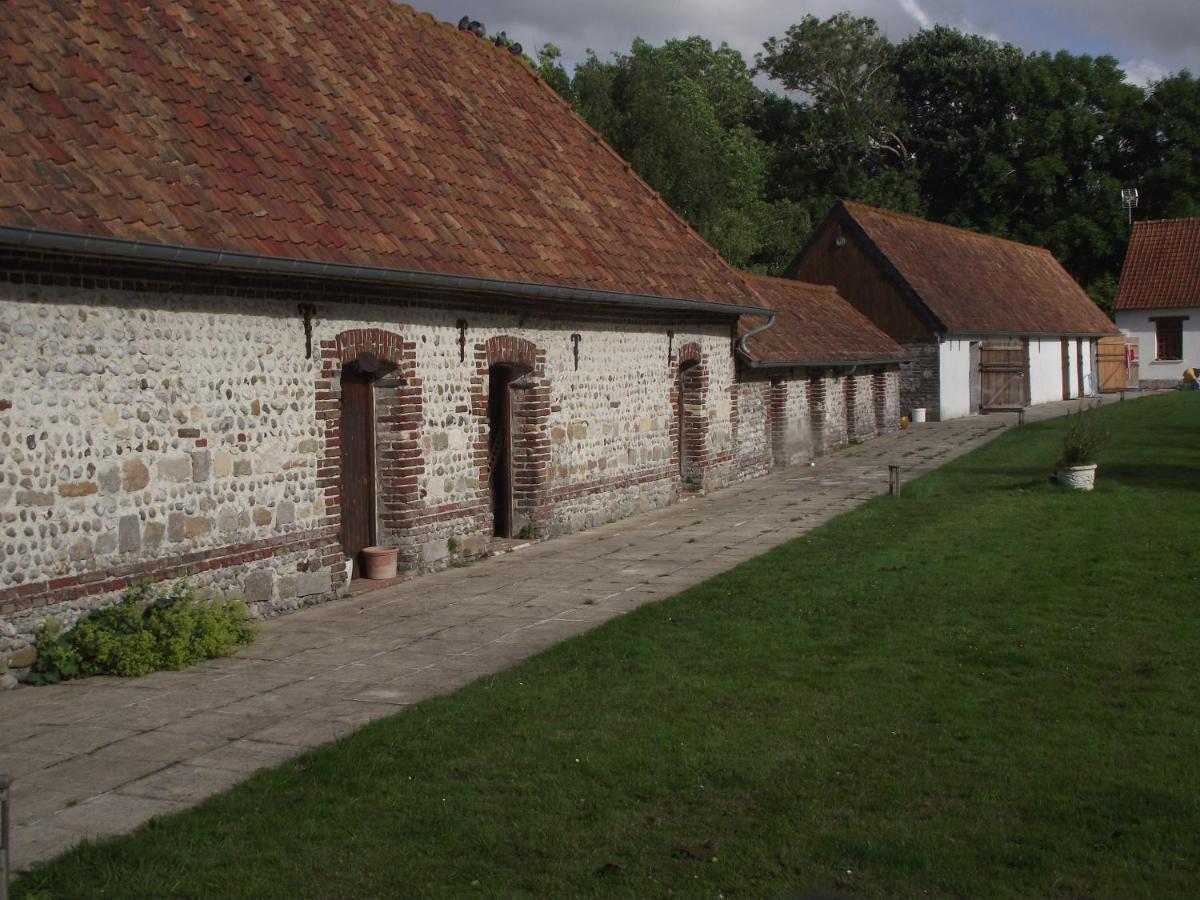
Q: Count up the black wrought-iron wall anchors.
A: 4